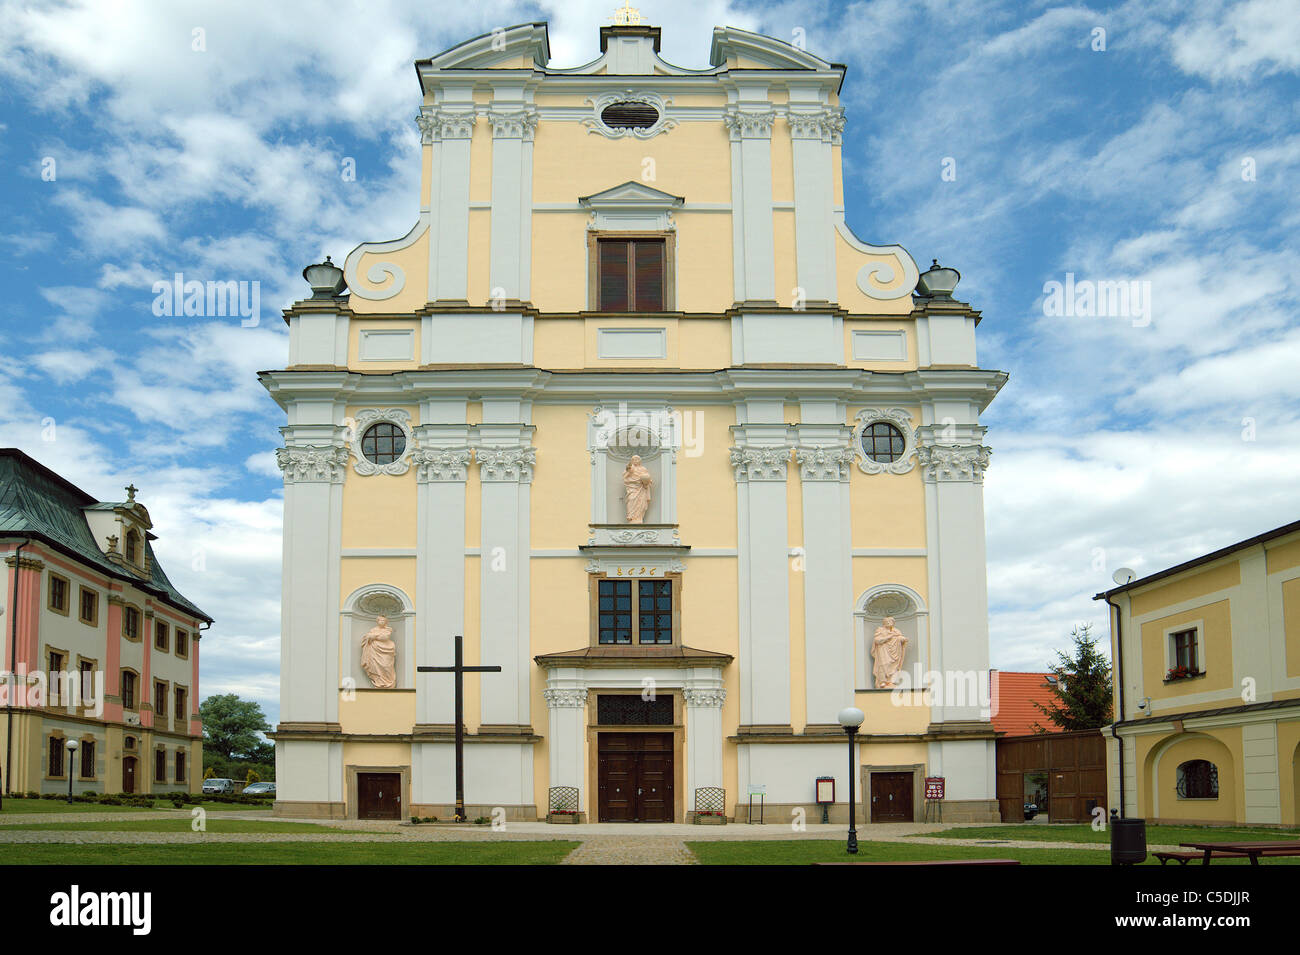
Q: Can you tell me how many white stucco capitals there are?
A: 12